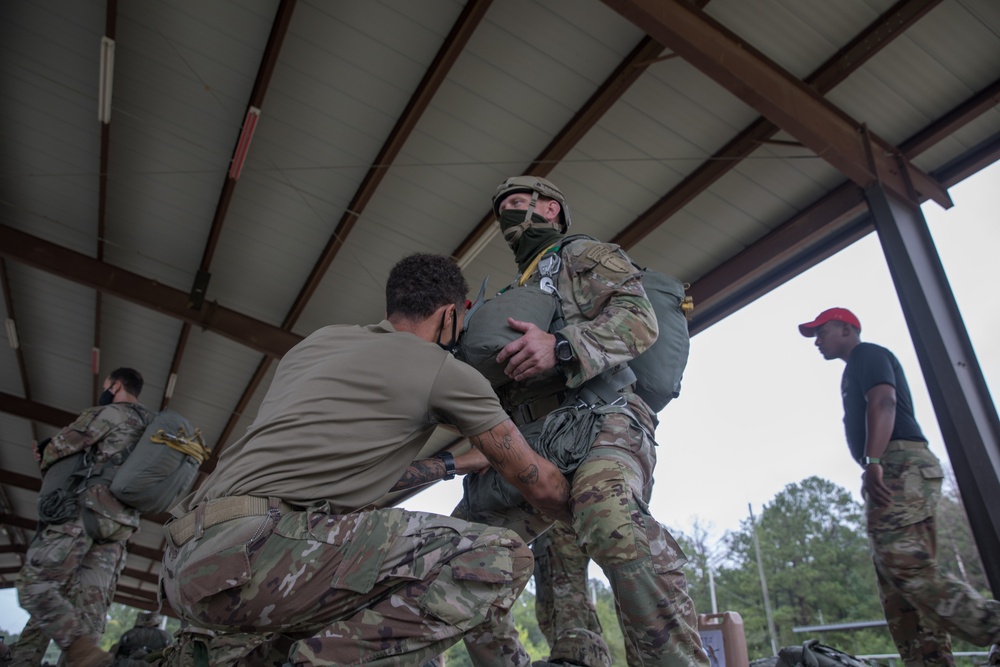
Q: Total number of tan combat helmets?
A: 1